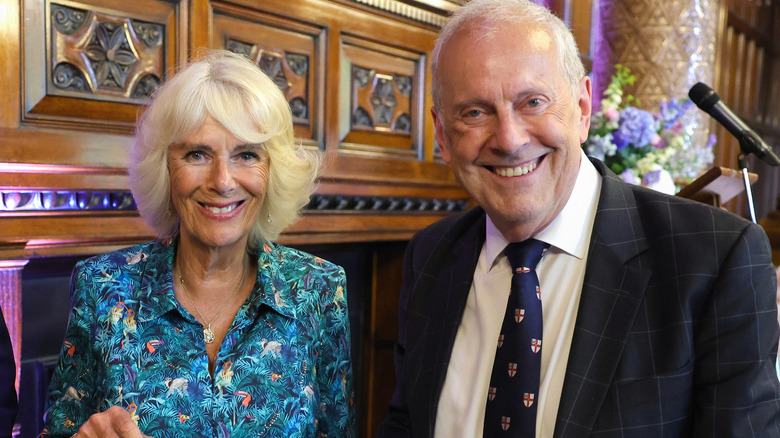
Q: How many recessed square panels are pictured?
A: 3